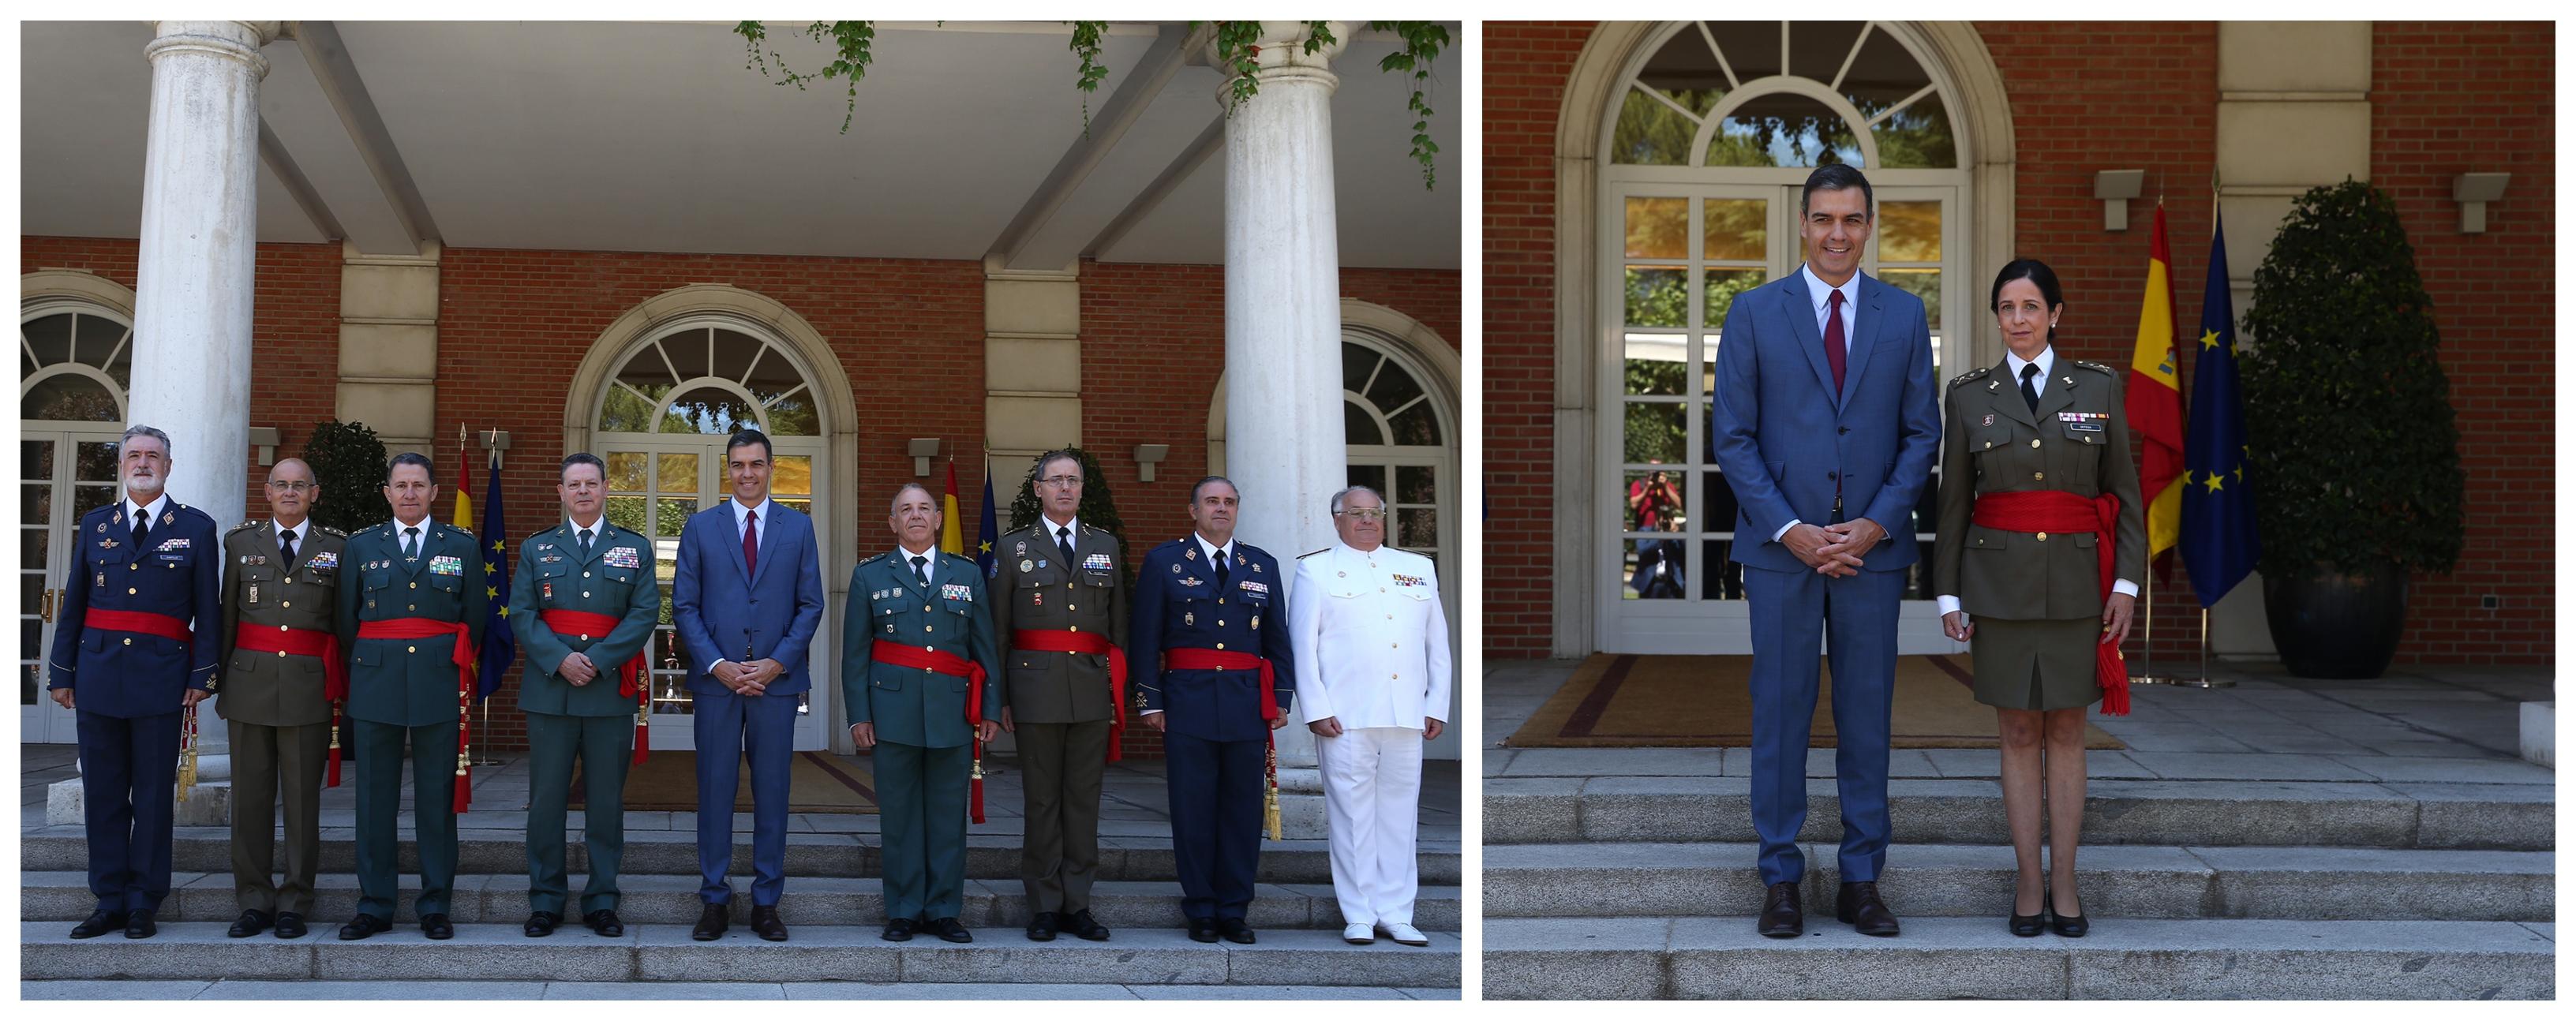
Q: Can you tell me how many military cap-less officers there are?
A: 9